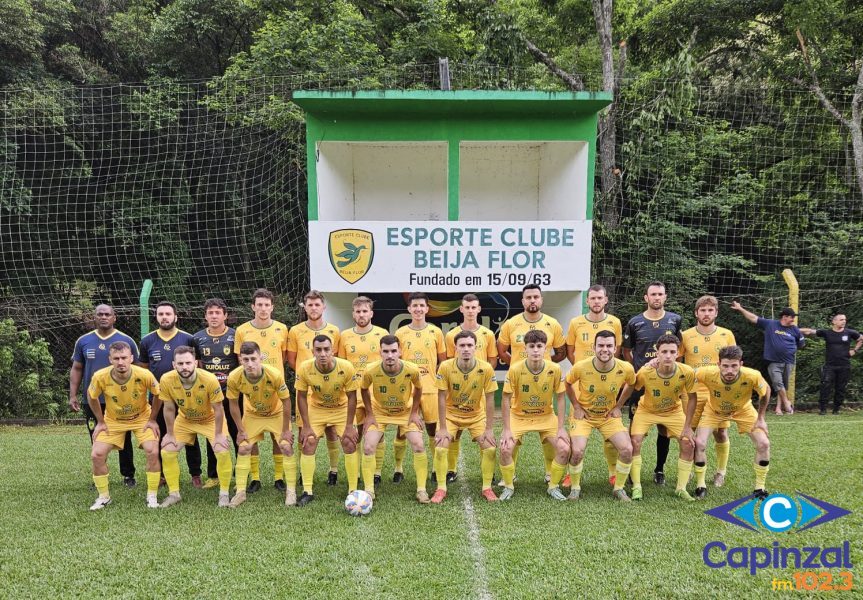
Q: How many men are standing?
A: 14